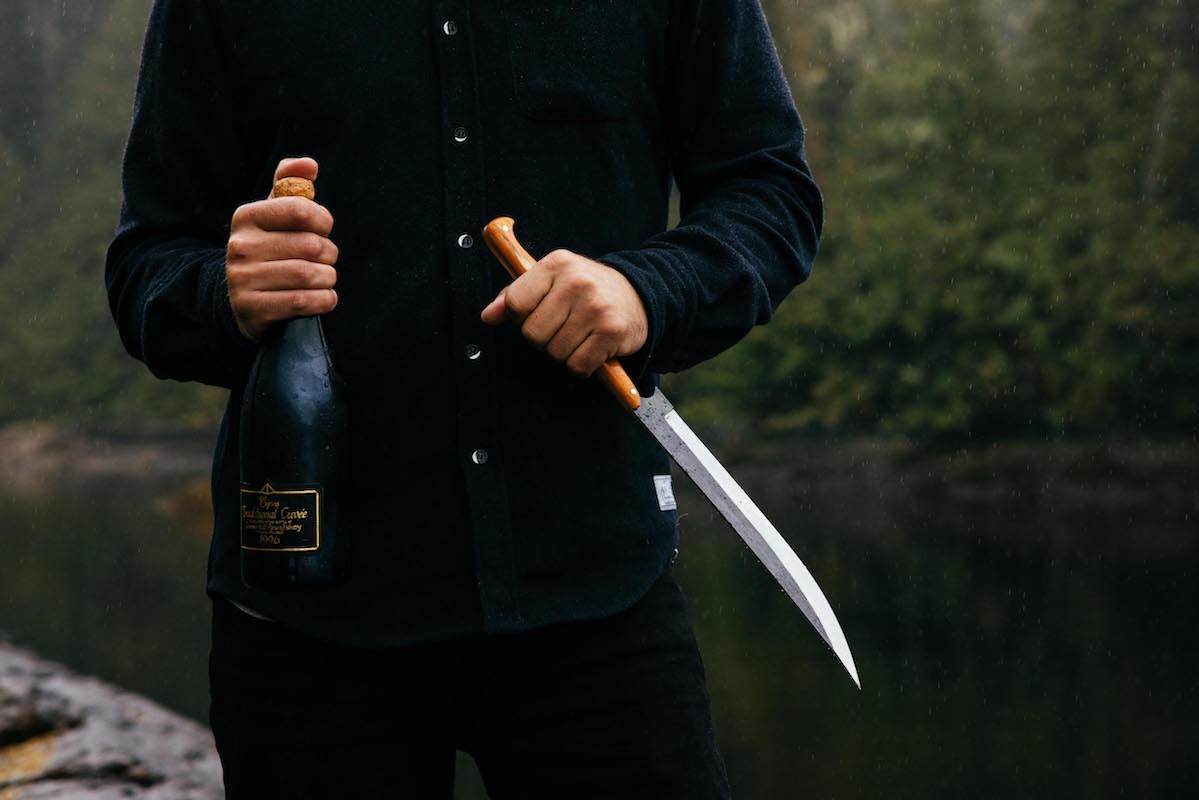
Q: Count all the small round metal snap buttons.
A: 5